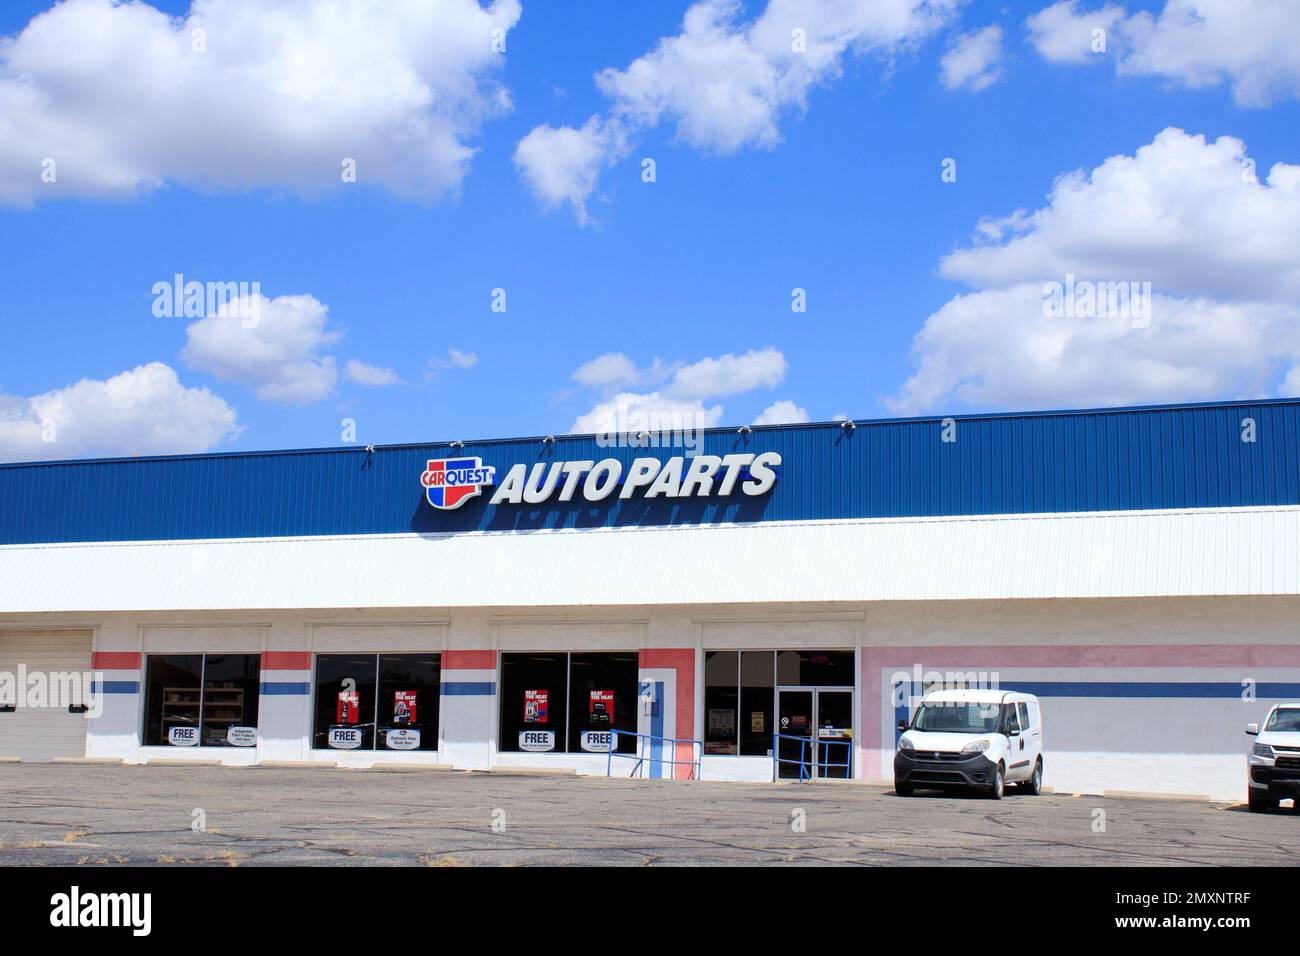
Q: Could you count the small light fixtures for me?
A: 6